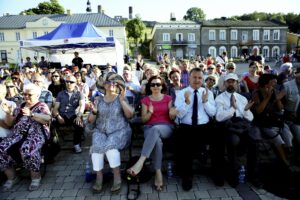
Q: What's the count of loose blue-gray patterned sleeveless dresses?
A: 1